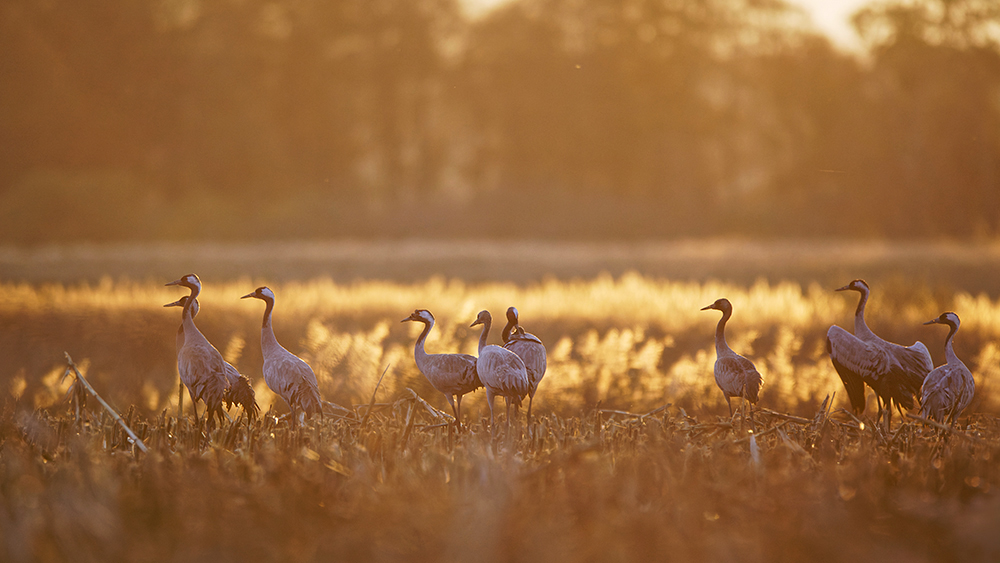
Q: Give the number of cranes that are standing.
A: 9